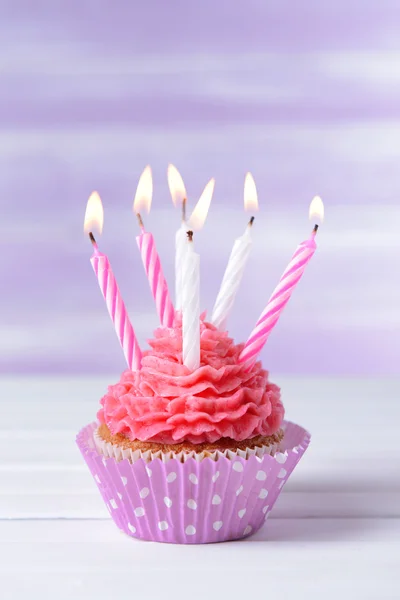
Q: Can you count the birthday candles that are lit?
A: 6